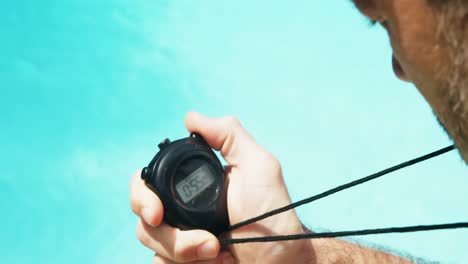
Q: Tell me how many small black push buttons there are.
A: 3